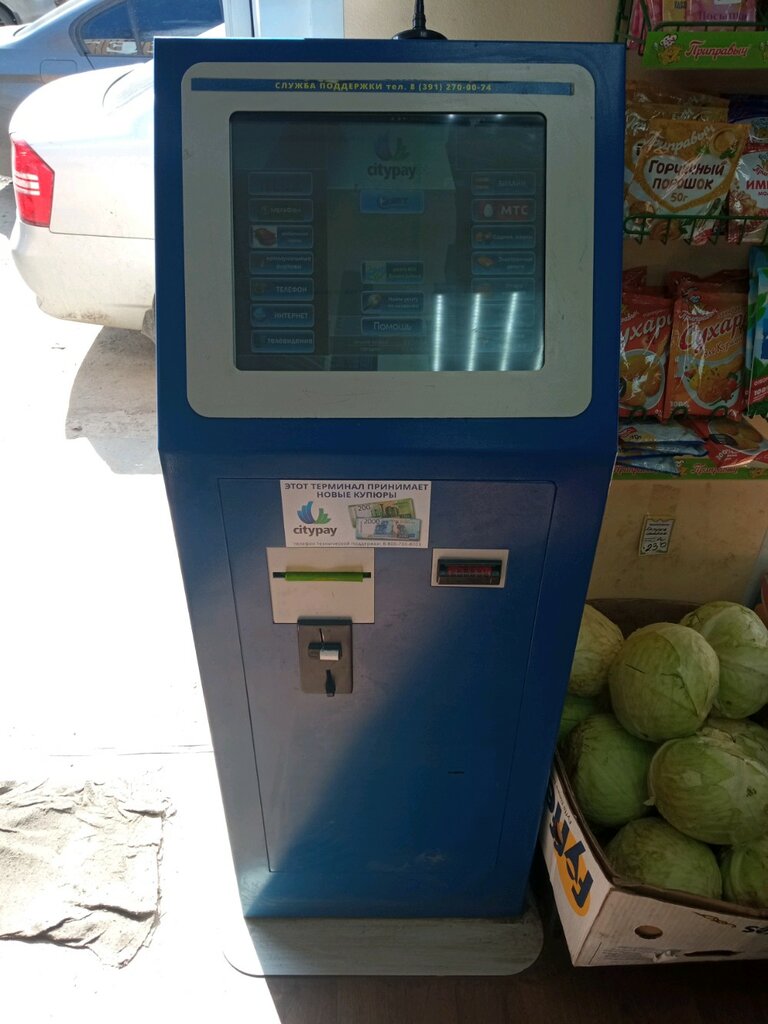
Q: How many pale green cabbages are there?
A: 9